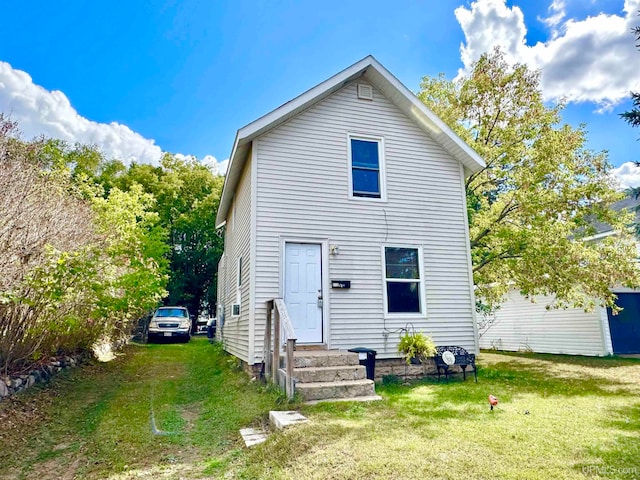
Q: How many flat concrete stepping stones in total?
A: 2